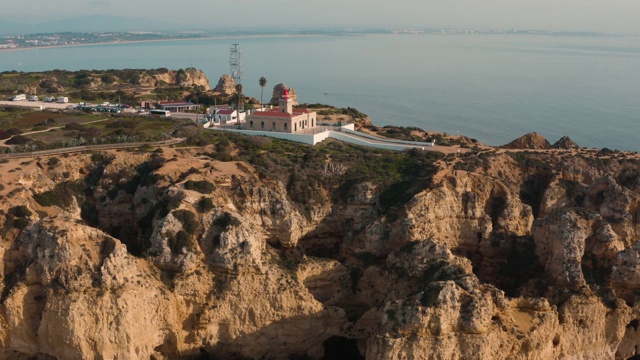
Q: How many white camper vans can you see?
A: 4